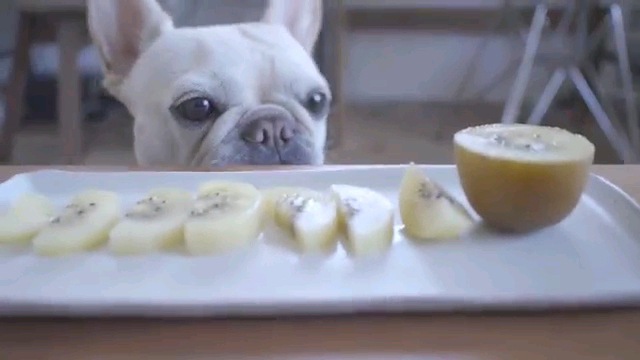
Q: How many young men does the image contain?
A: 0